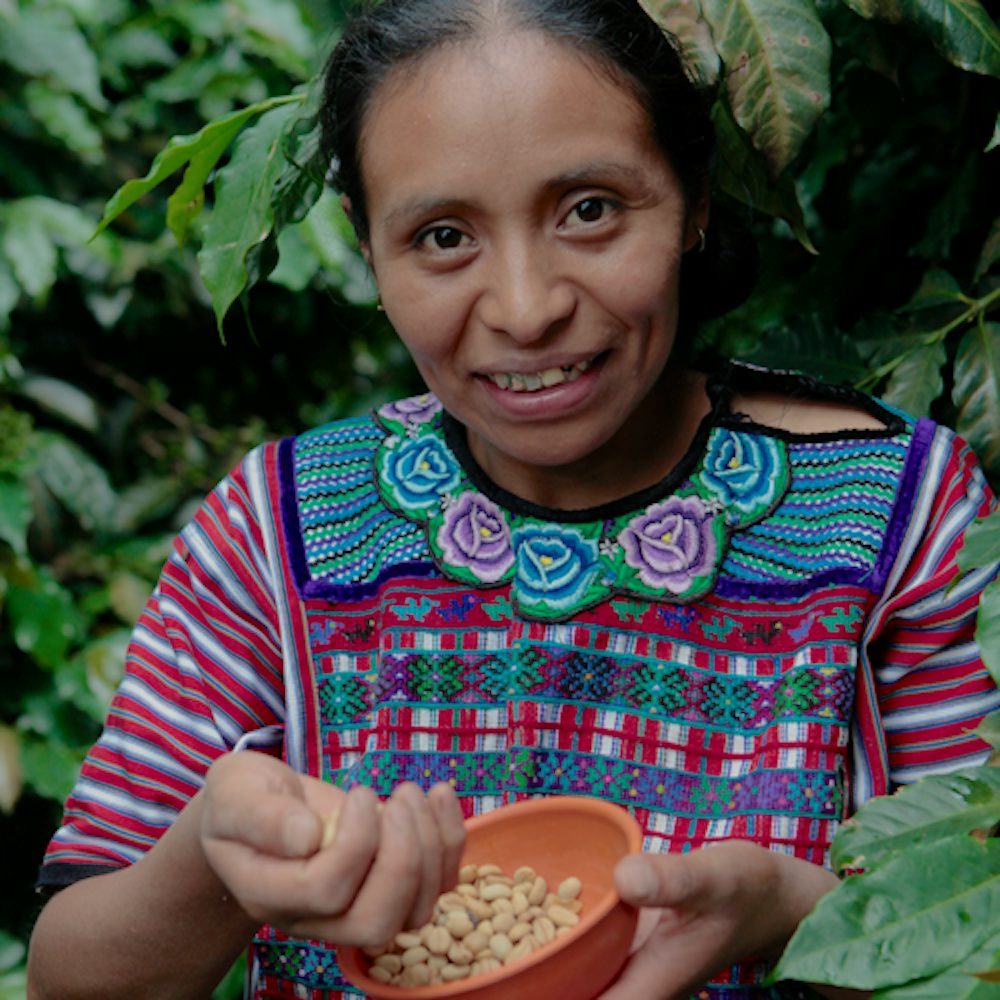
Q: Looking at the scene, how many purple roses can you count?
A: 3